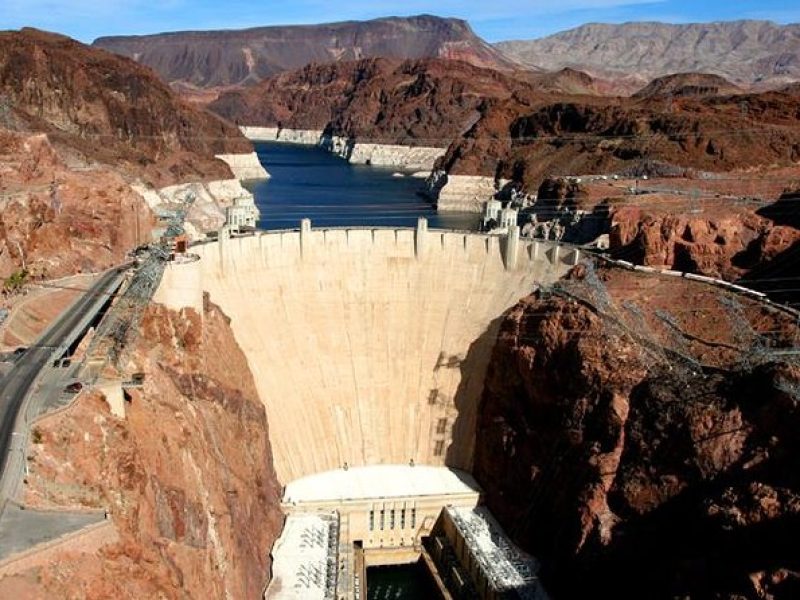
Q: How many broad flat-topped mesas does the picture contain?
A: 1